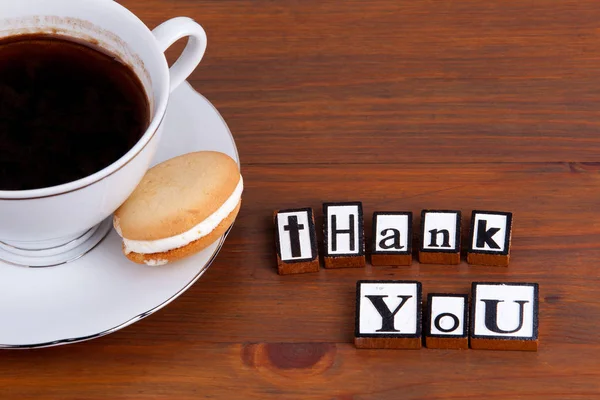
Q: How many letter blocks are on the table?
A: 8